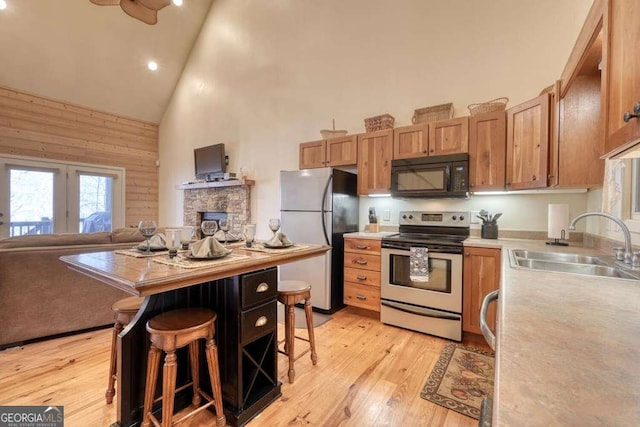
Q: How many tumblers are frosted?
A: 3